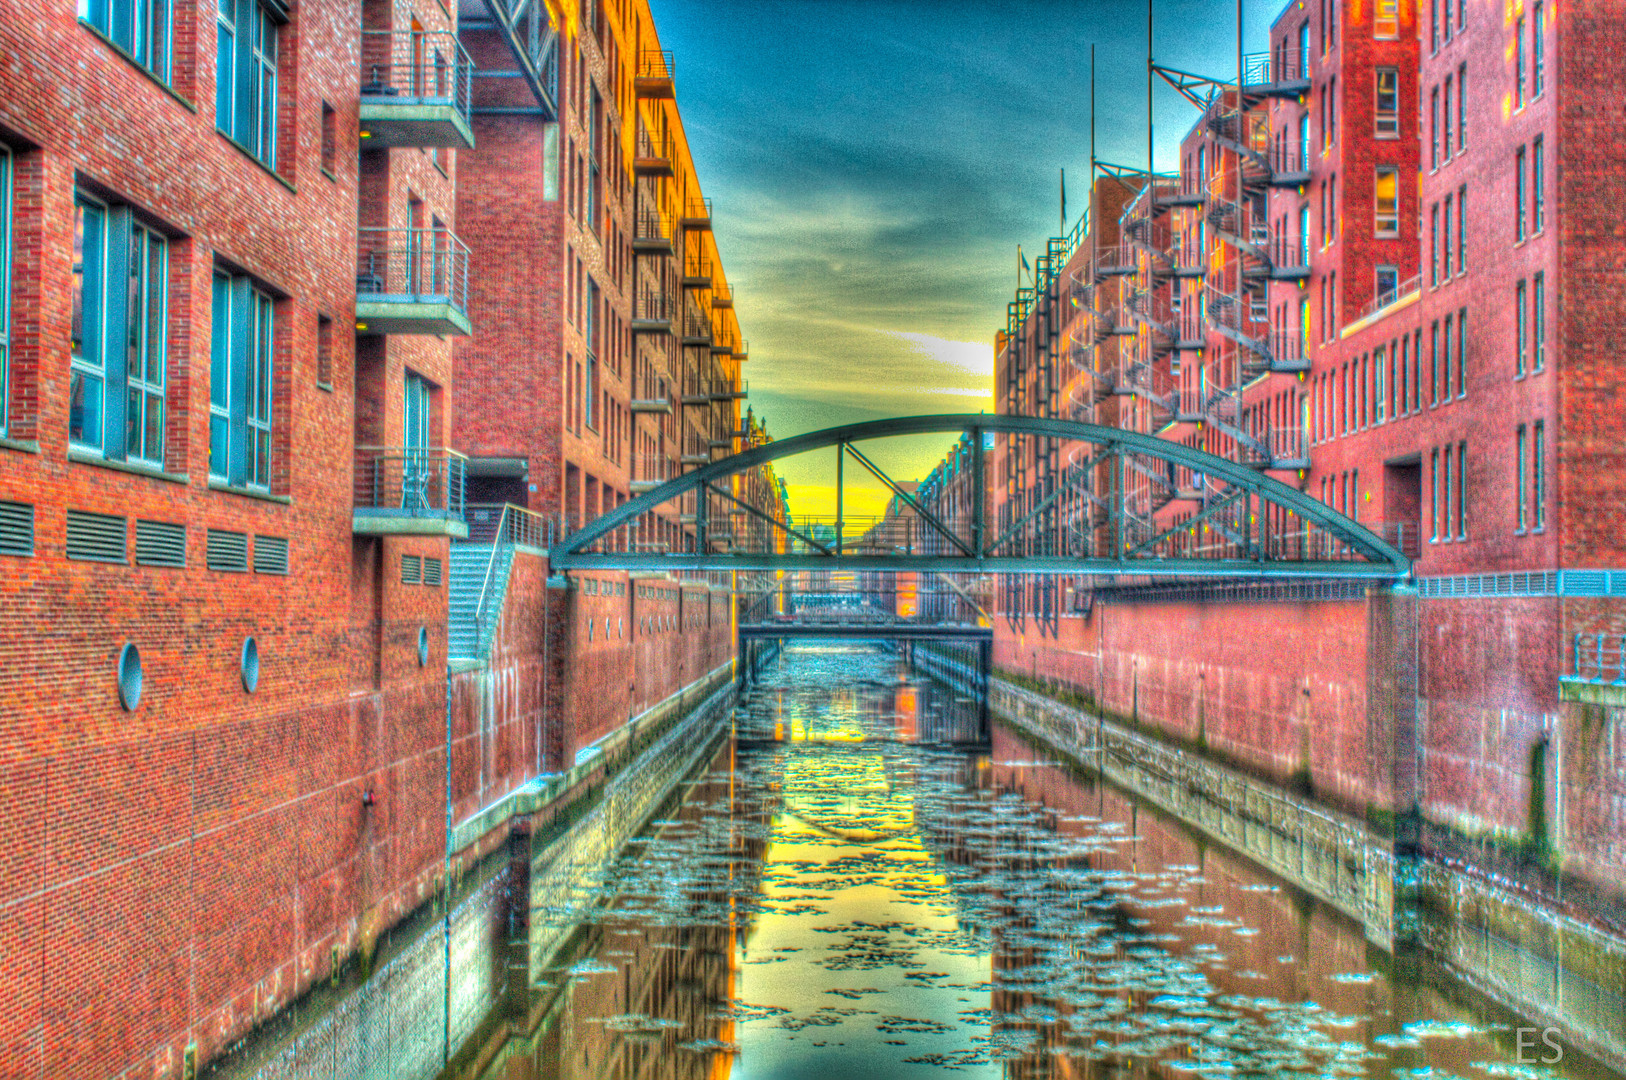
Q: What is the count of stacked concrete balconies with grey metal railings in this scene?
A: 3